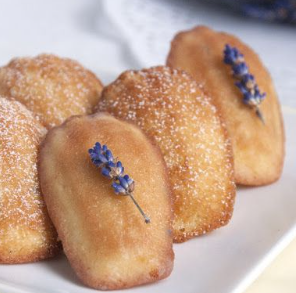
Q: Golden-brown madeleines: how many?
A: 5